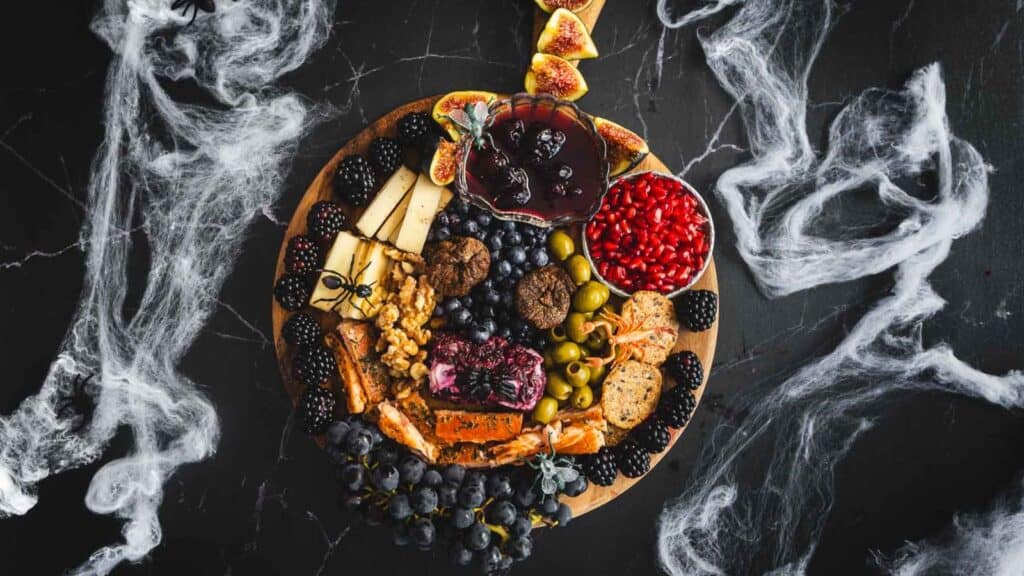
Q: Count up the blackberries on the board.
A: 15